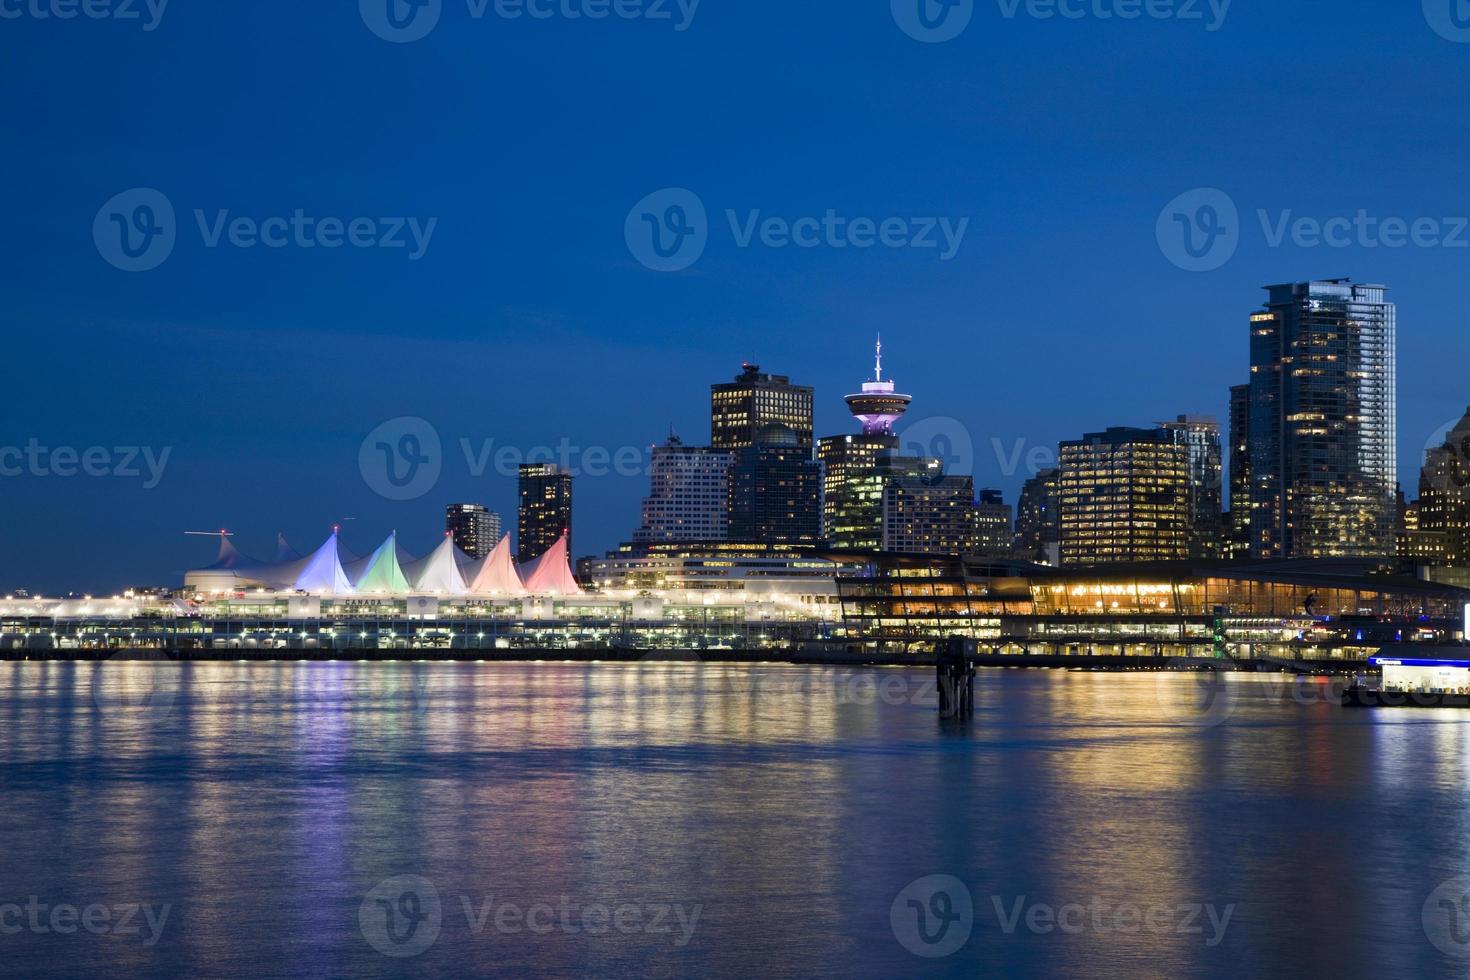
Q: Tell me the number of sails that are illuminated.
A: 5